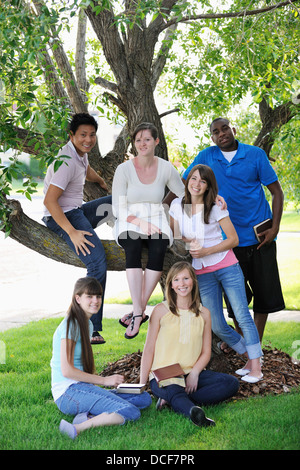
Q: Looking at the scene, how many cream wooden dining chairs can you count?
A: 0